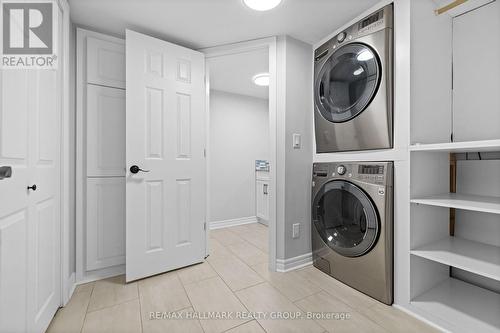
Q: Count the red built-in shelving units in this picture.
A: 0